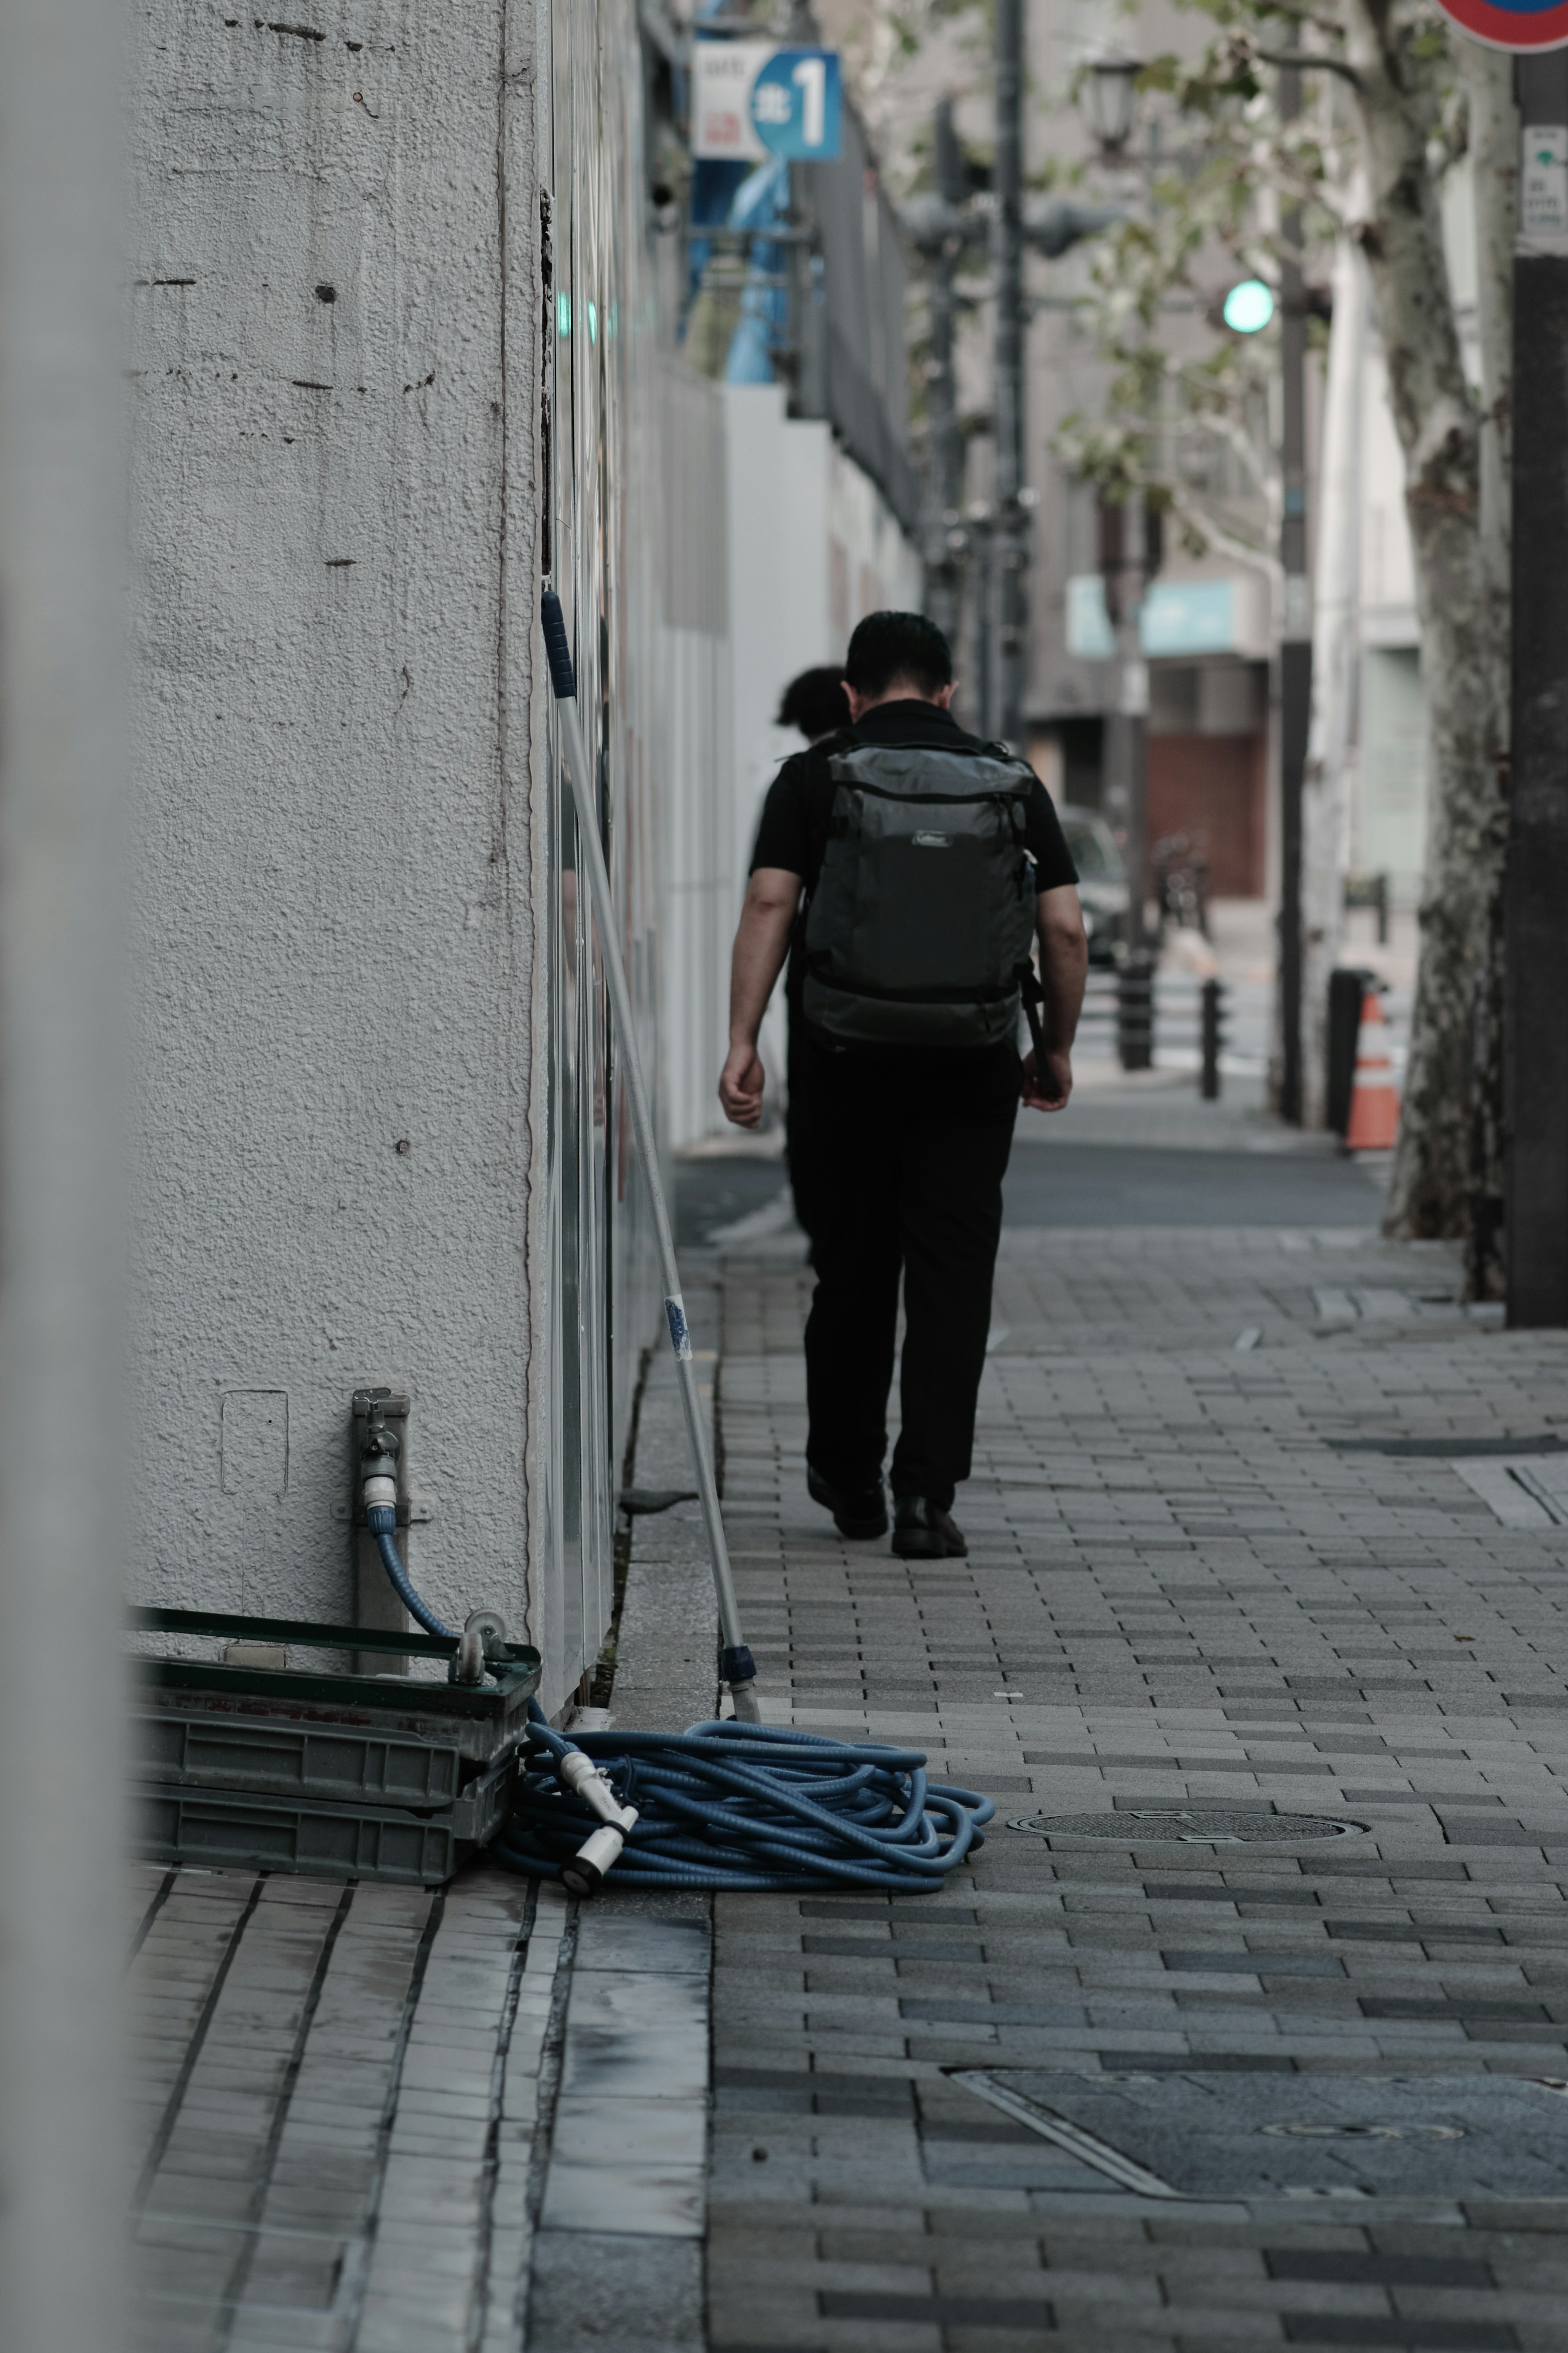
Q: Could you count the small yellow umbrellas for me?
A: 0